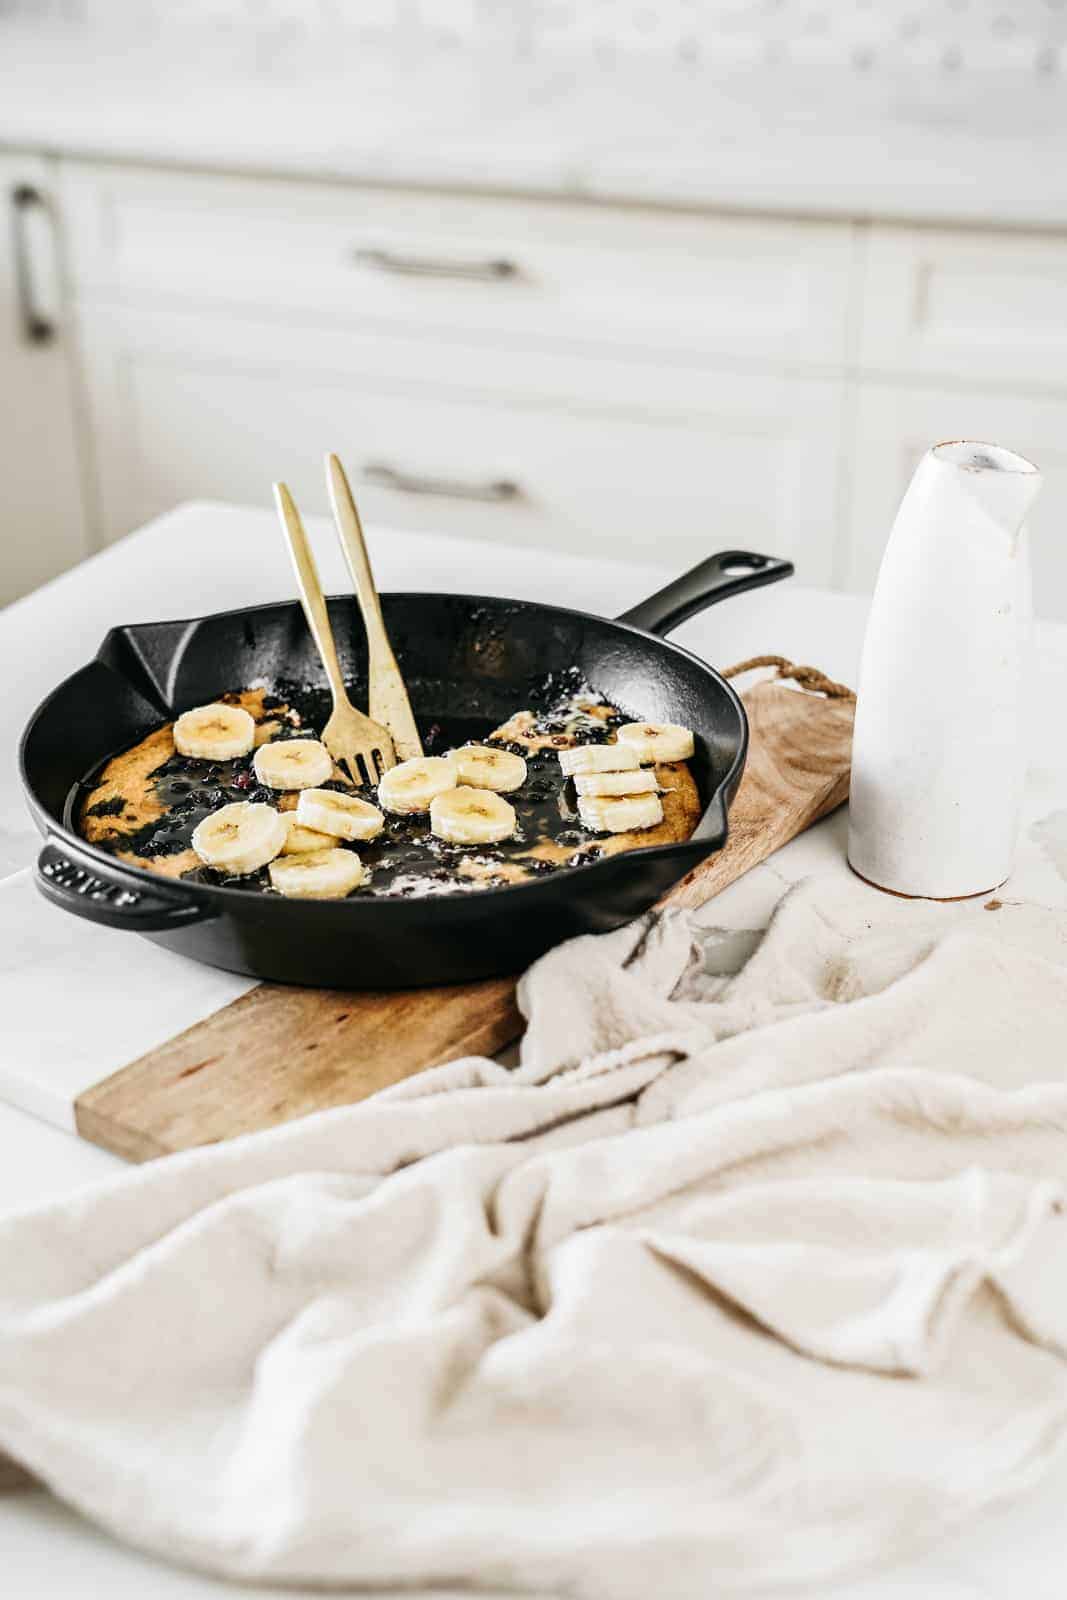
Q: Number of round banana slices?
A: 13